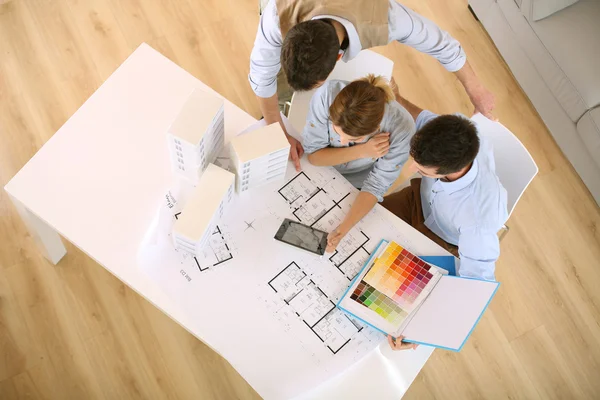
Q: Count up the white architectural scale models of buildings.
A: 3